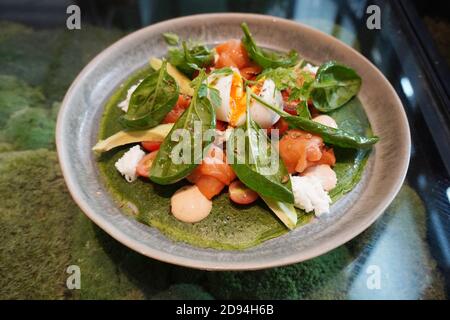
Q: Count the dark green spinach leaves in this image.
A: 7